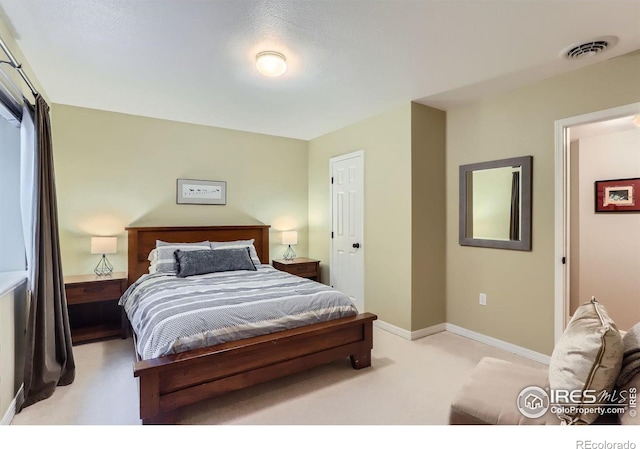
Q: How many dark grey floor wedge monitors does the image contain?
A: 0